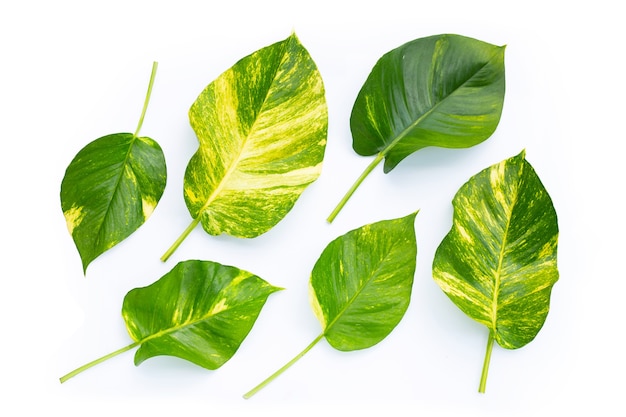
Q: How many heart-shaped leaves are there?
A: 6